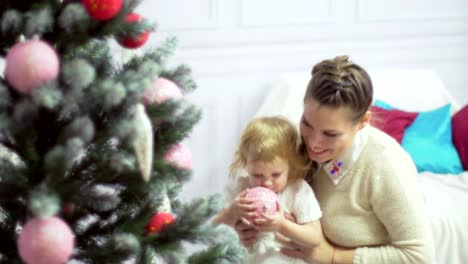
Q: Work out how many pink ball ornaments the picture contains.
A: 5